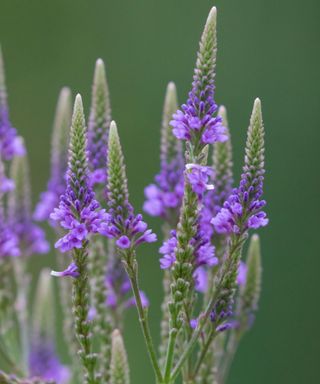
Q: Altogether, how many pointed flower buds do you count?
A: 13